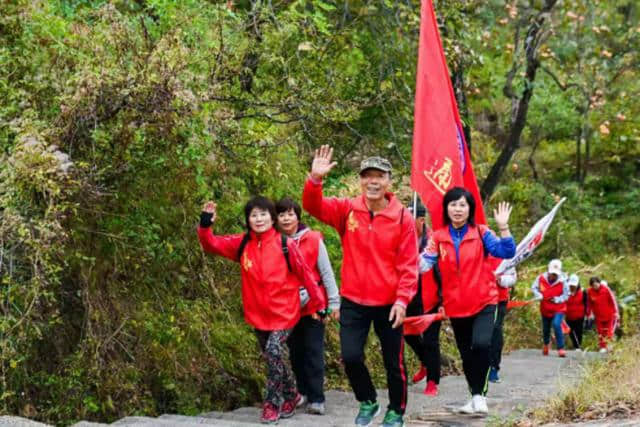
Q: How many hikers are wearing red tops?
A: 9